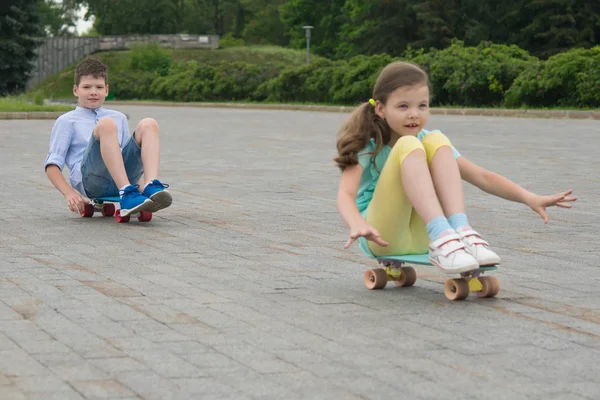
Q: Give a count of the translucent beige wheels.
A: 4